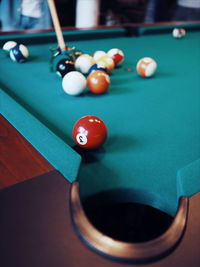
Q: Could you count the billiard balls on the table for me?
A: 13